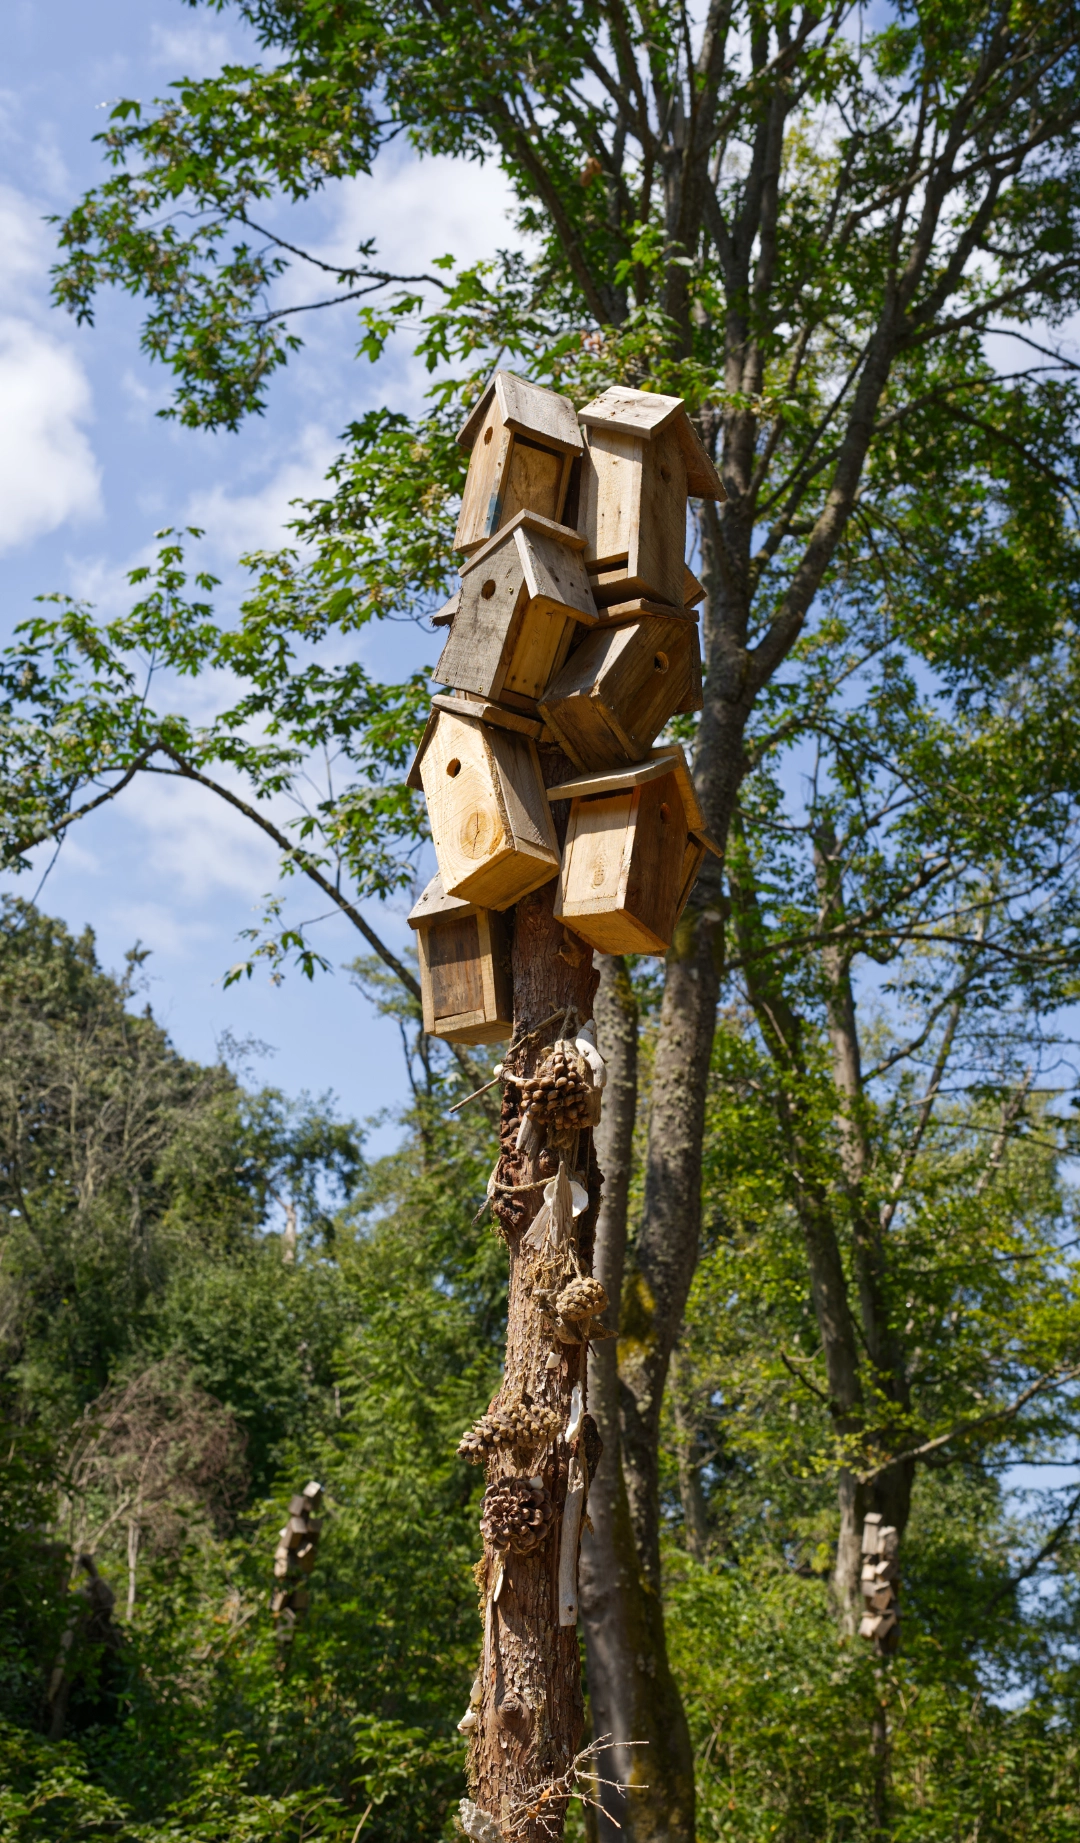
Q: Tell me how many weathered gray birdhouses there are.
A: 1